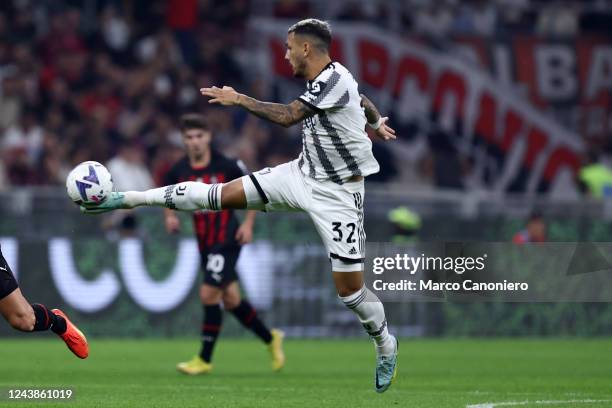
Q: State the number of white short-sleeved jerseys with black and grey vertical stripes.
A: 1